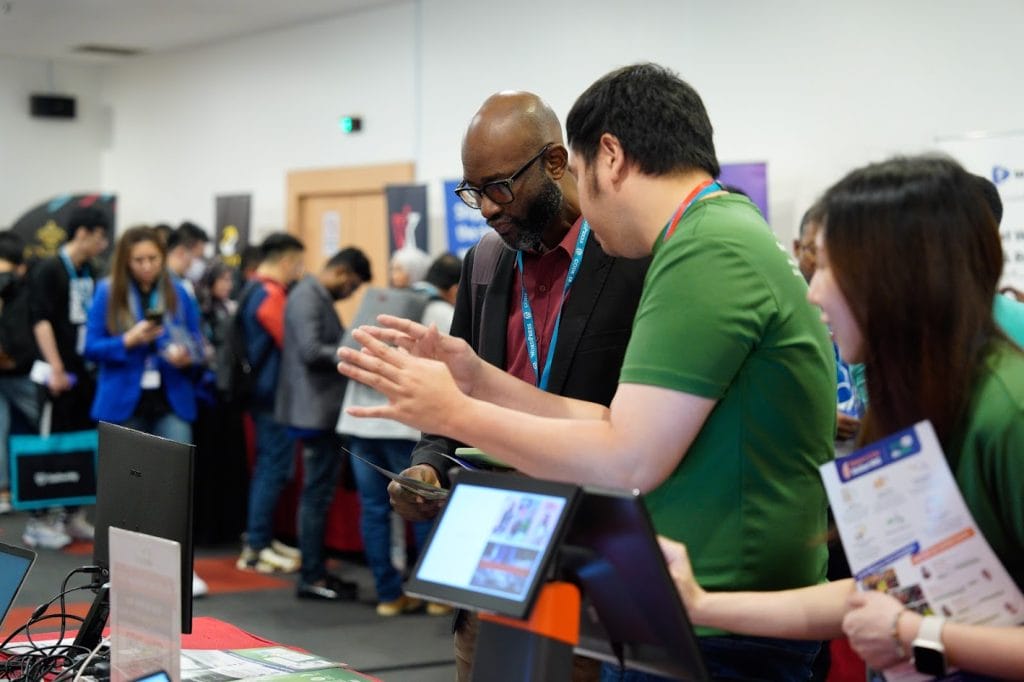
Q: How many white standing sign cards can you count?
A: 1